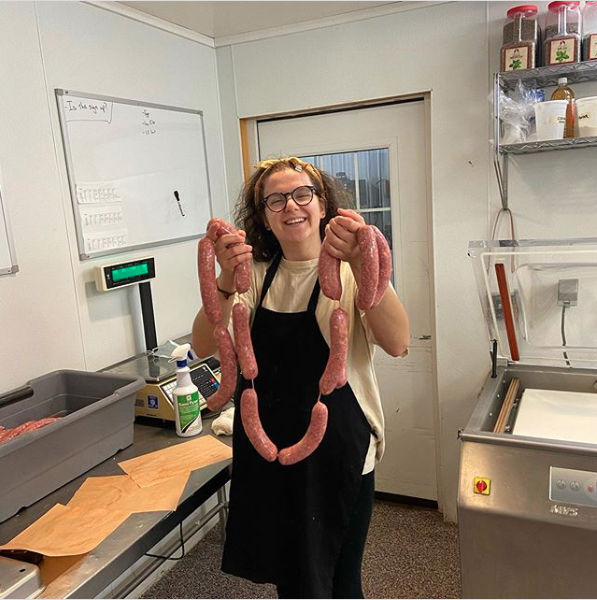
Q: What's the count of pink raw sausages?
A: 10